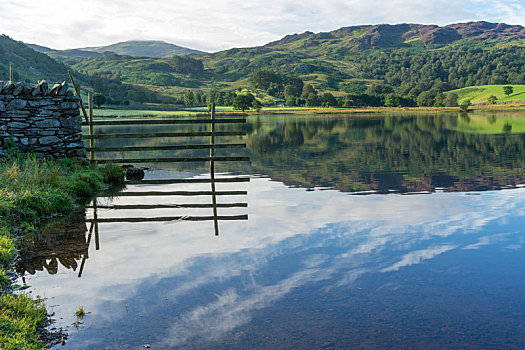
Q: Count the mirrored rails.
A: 4